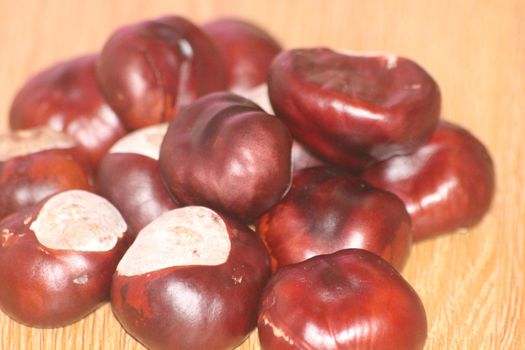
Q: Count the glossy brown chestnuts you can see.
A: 12